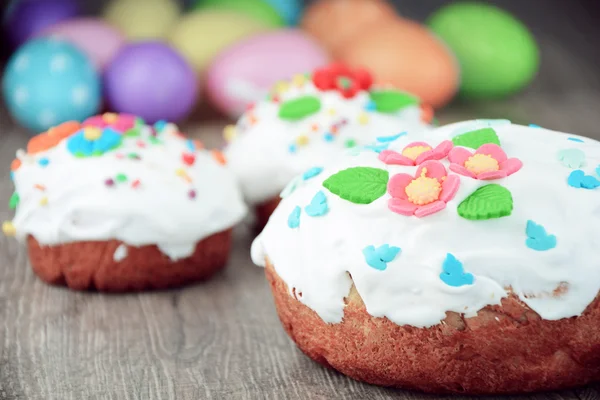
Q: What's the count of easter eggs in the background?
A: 12